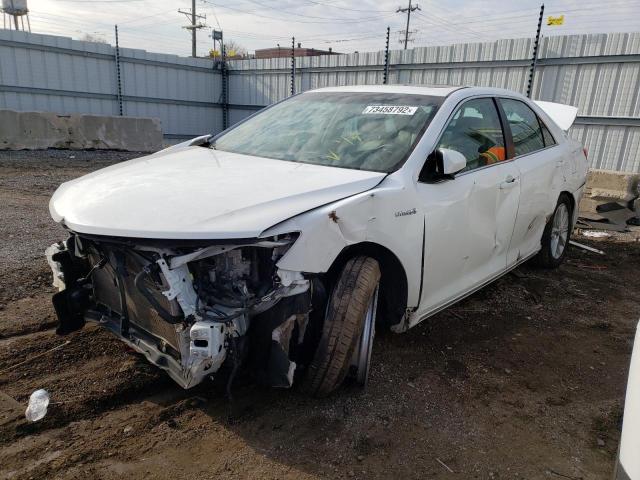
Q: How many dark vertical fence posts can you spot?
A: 5